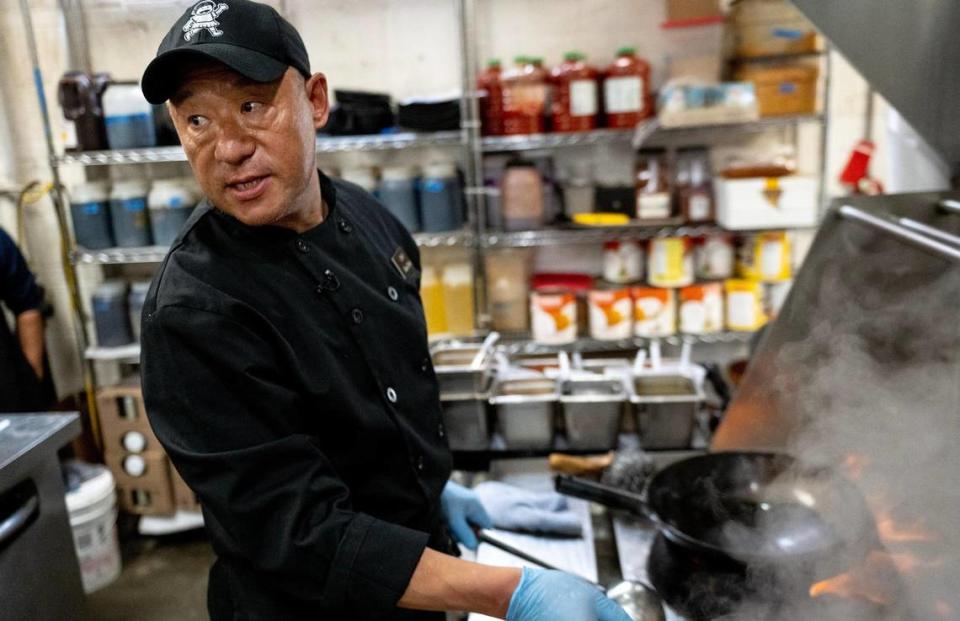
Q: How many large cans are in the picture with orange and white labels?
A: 4